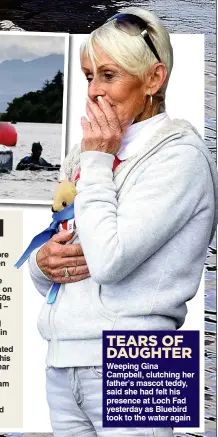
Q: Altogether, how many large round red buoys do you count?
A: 1